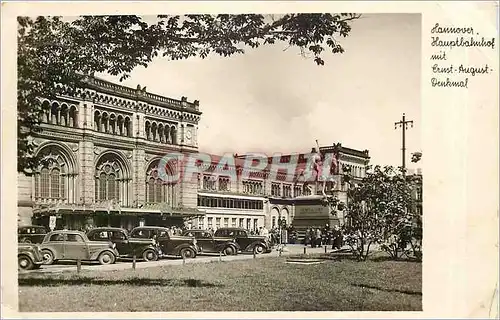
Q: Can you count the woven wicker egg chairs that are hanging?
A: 0